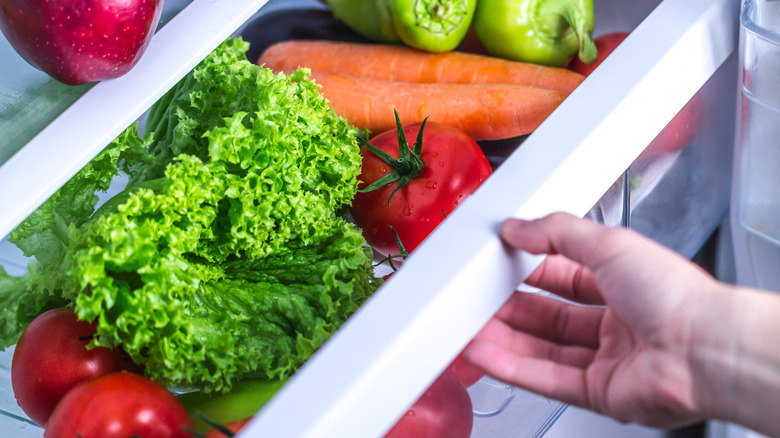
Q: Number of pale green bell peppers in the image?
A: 2